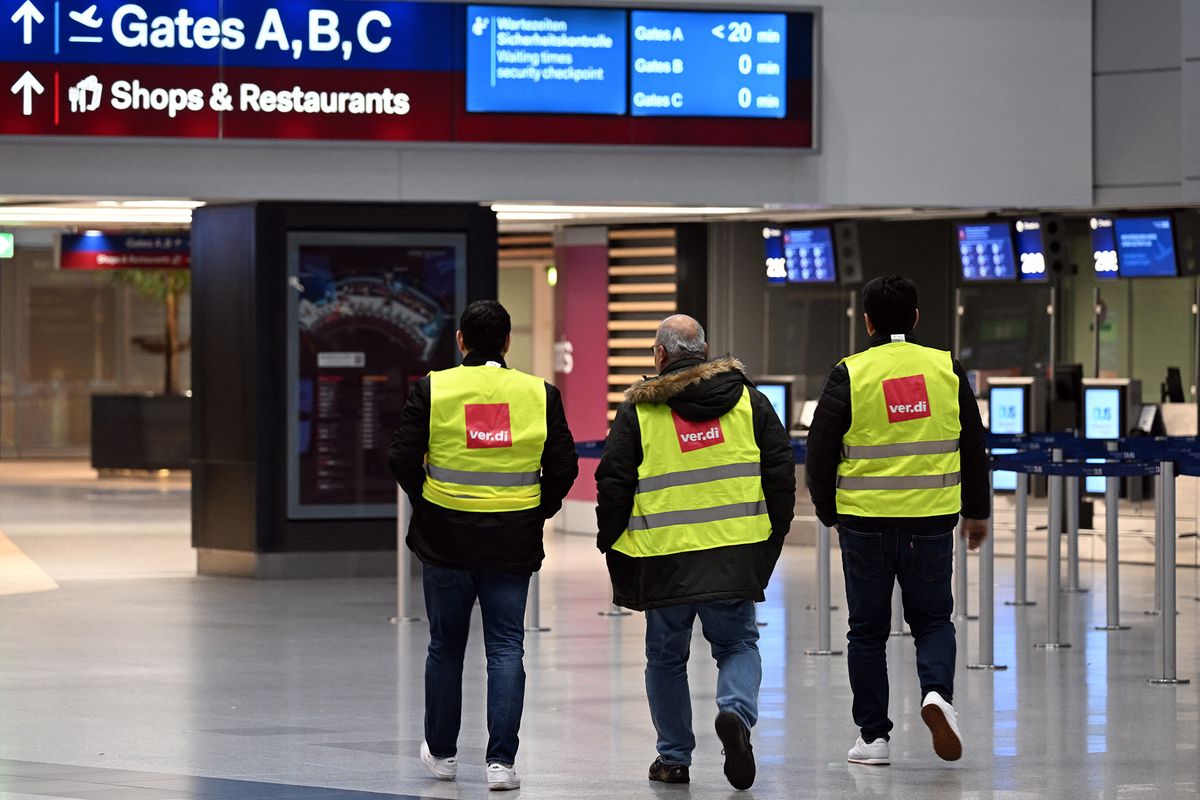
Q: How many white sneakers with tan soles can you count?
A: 2